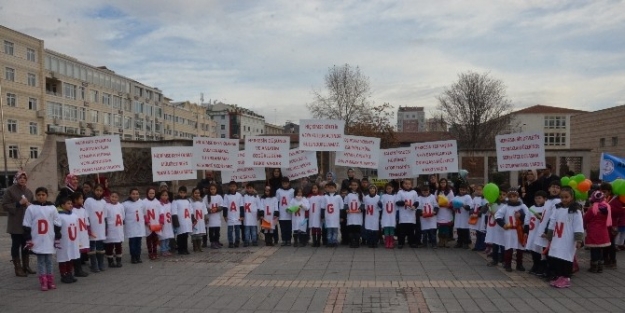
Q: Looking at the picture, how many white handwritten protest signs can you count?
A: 11